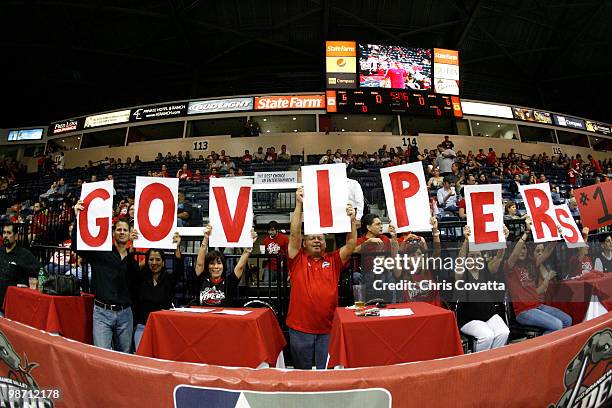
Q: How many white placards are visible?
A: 8